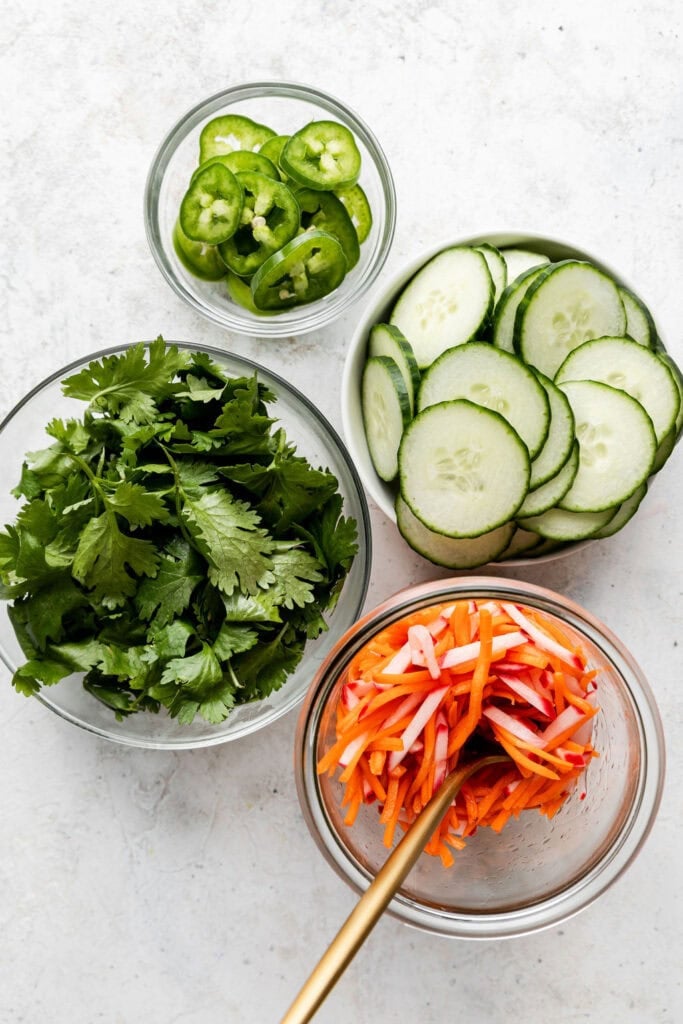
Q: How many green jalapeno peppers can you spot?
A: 11